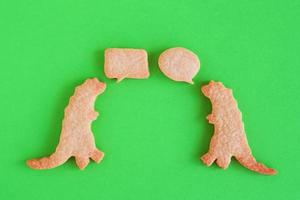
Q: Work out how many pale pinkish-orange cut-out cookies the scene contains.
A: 4